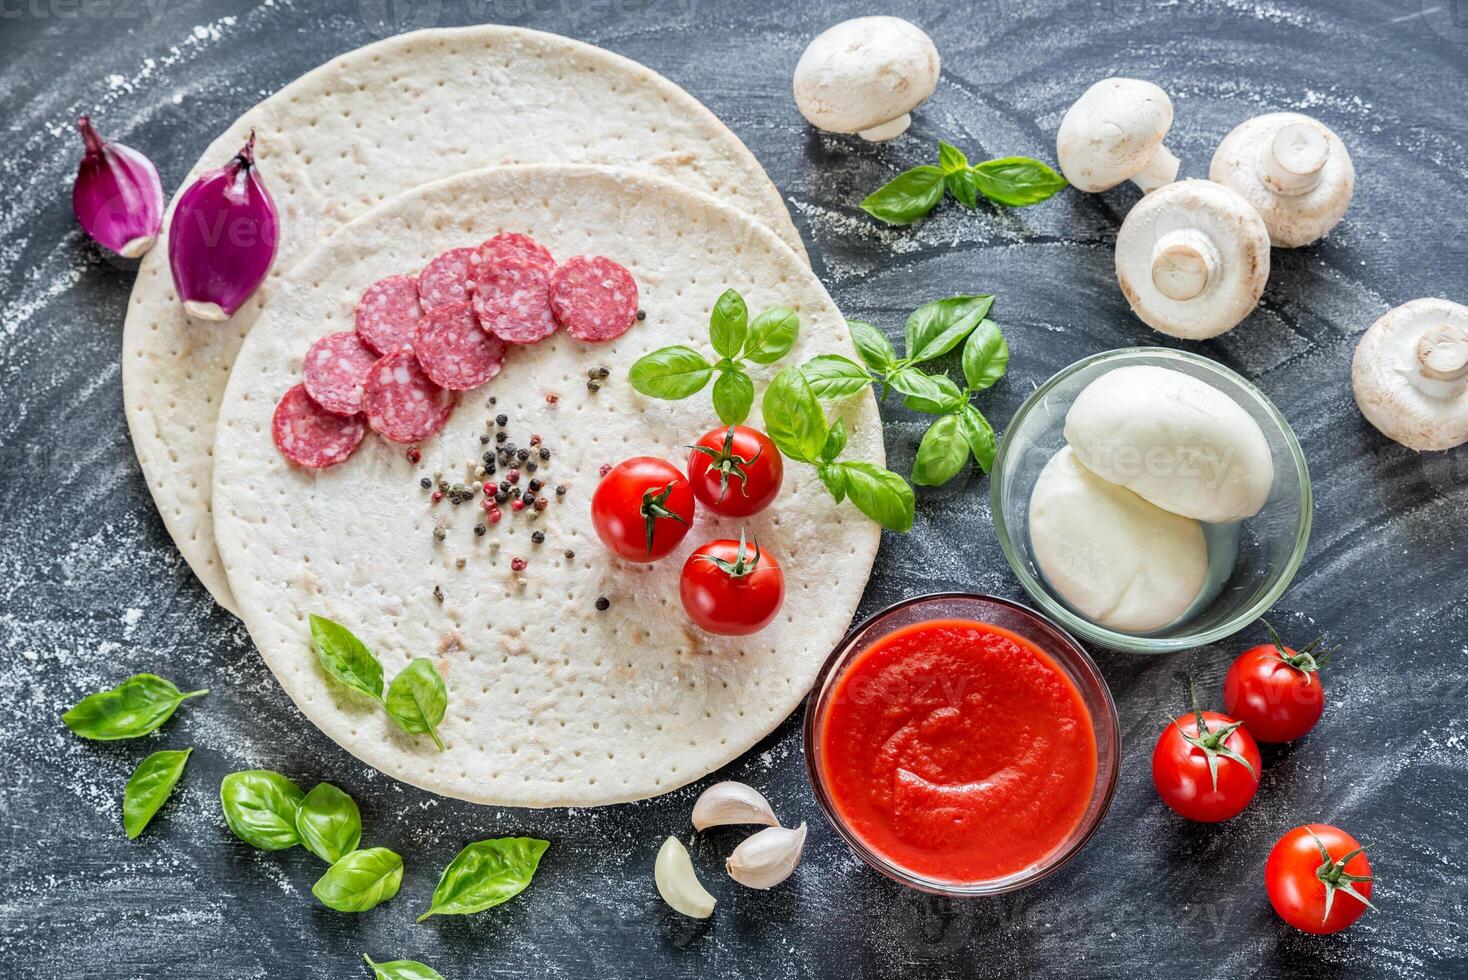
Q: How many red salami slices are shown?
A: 9